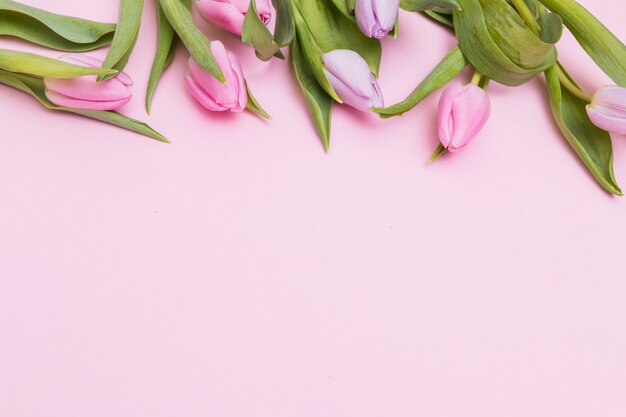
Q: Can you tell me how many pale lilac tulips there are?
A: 3